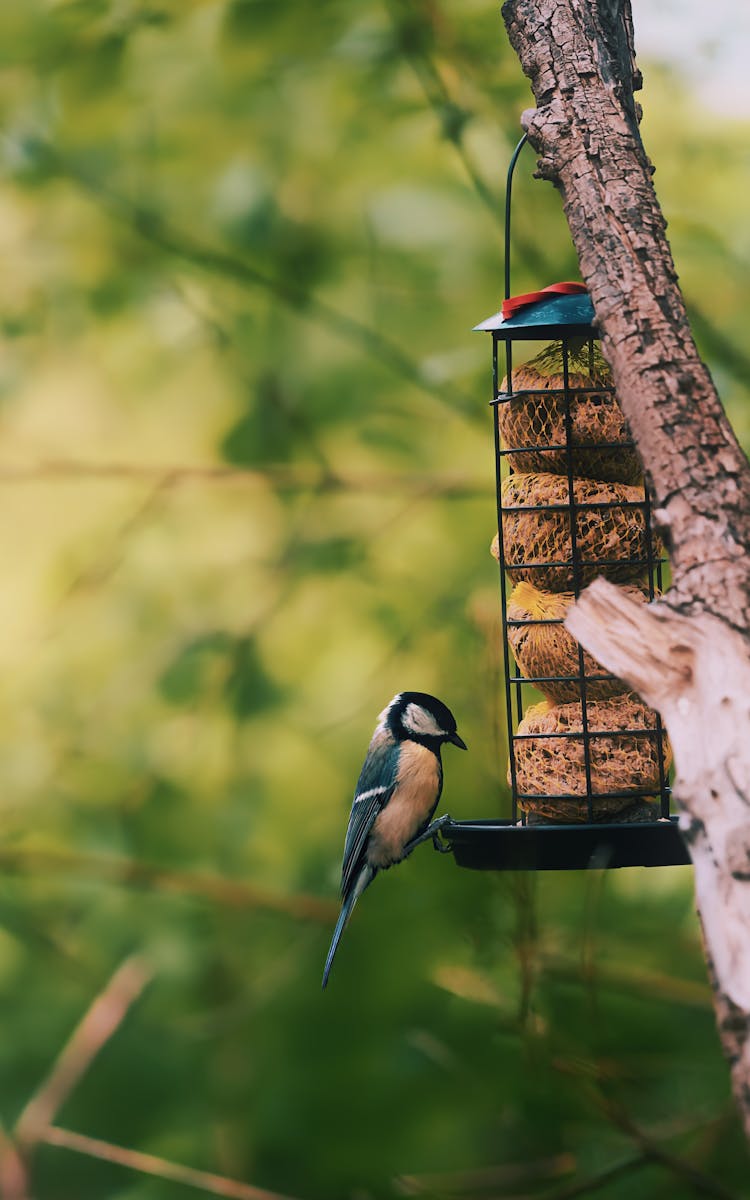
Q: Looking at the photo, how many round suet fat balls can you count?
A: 4